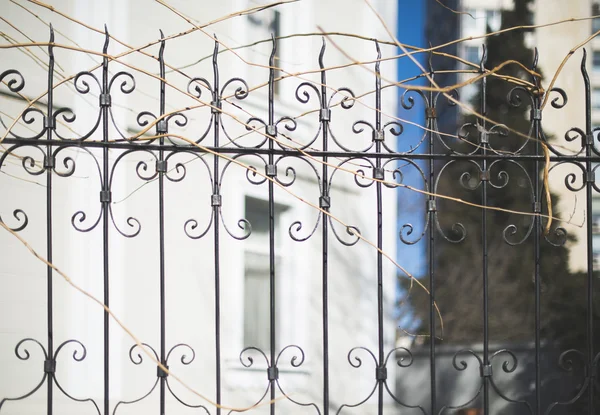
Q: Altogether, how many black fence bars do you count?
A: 11